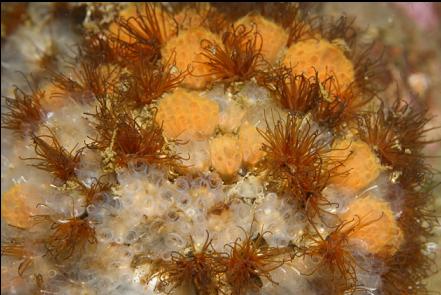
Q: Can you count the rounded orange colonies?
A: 11